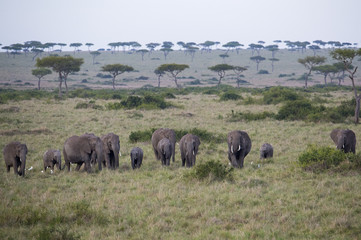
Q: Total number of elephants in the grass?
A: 11